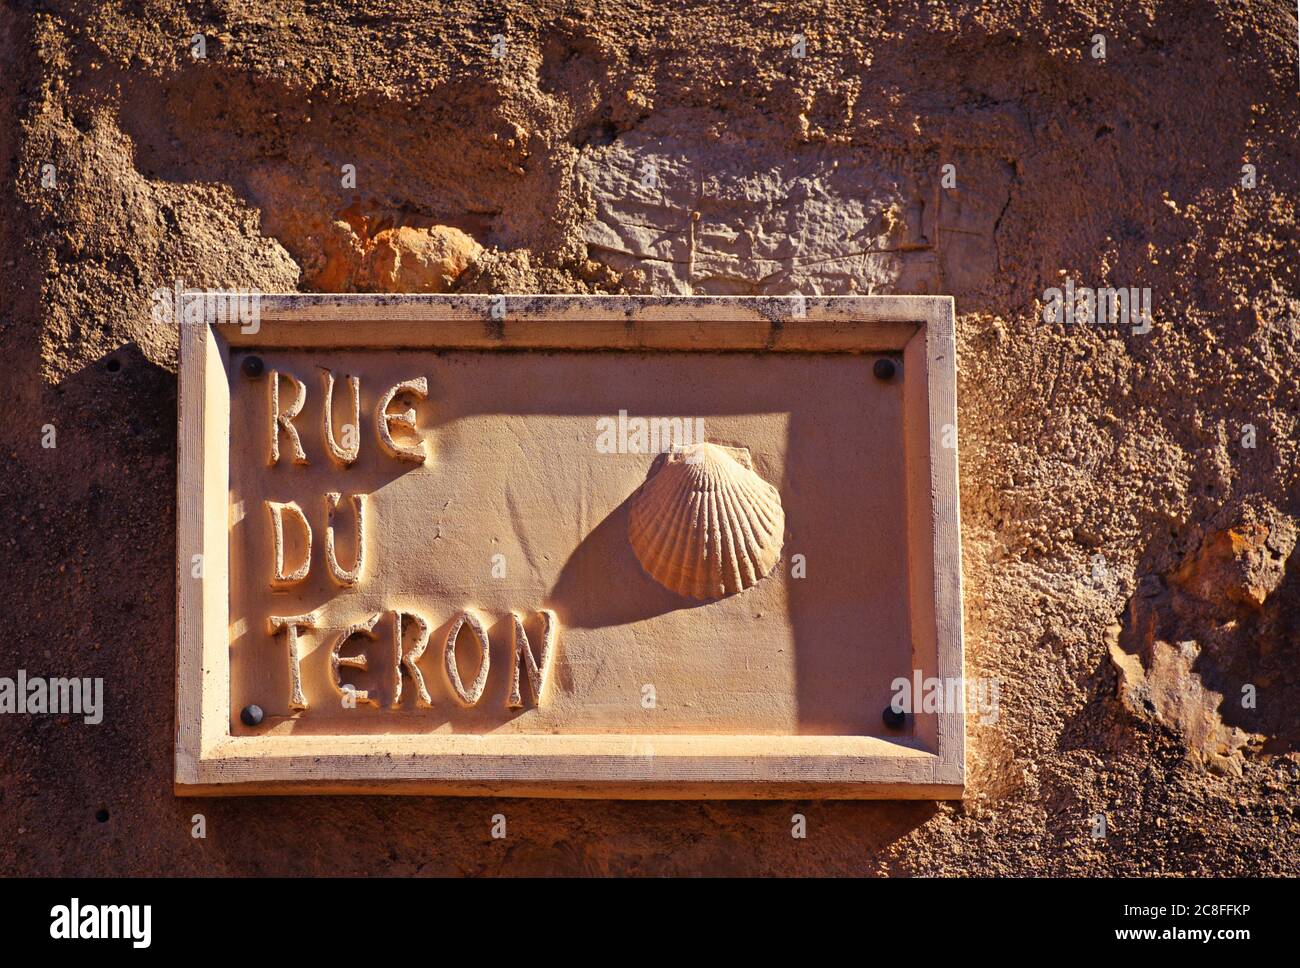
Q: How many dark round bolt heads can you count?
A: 4